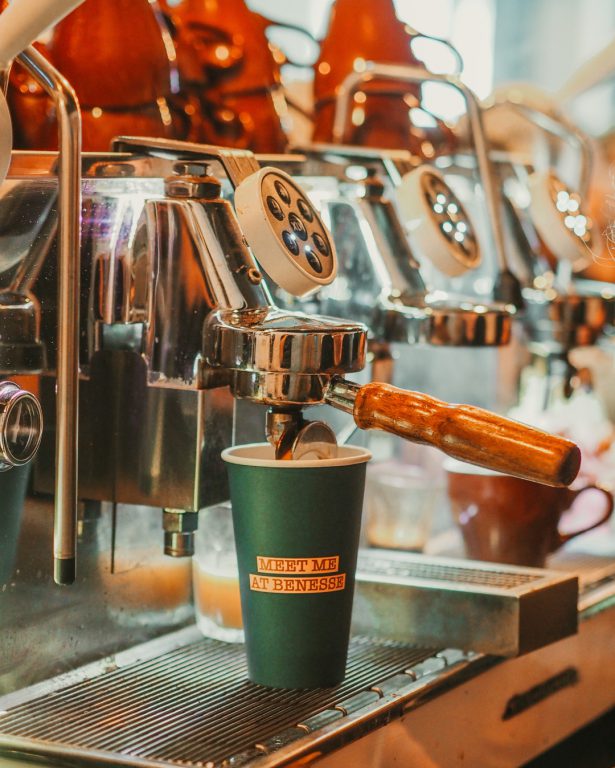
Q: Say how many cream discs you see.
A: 3